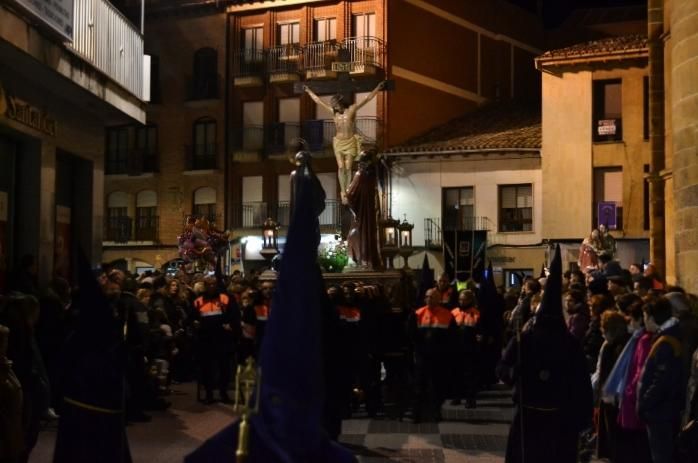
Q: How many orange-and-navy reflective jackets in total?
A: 6